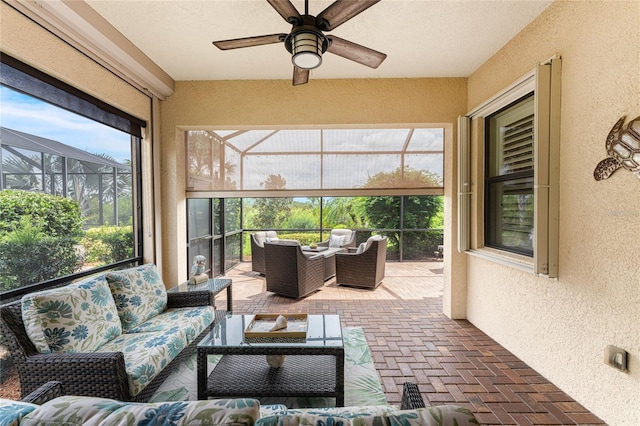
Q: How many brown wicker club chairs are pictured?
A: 4